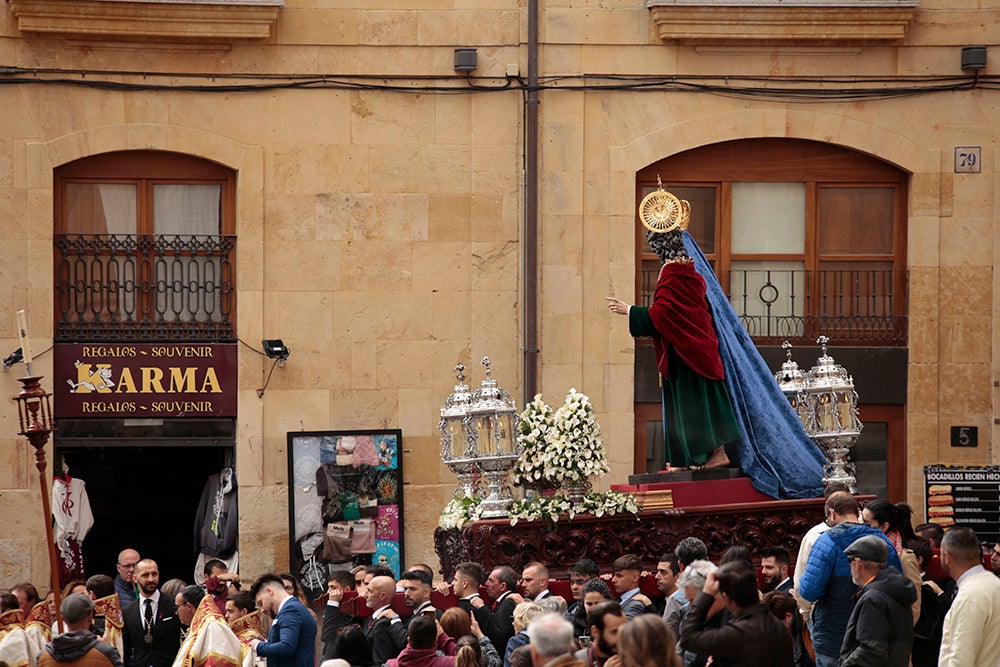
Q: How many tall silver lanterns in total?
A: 4